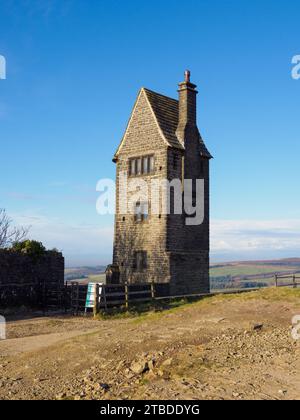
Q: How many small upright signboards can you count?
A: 1